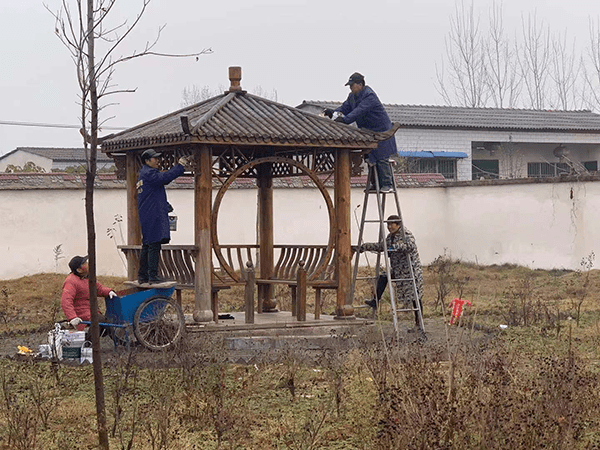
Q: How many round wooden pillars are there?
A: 4